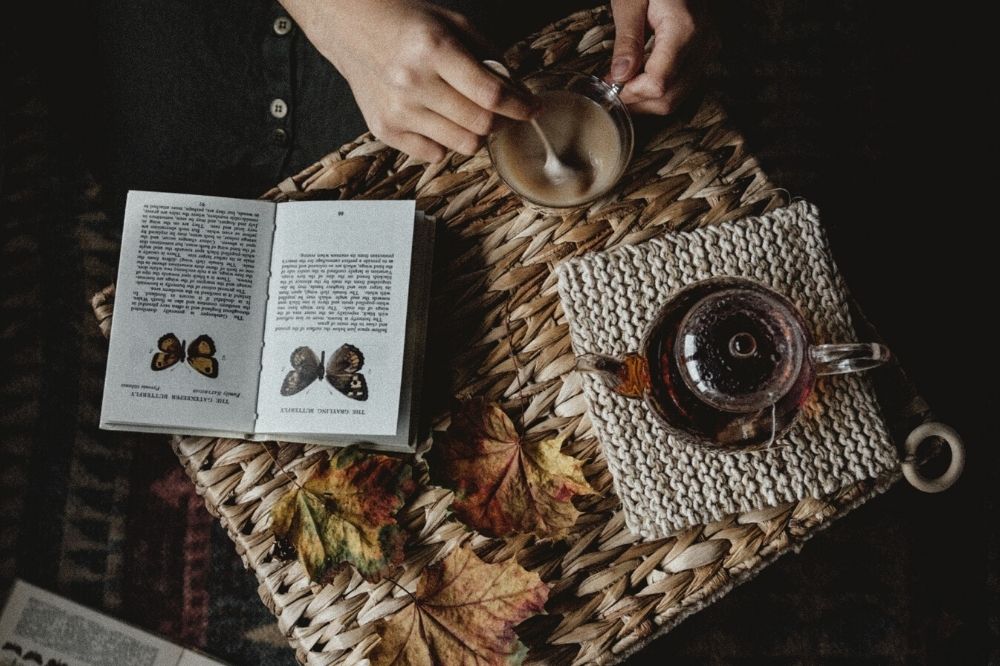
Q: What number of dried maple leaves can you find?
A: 3